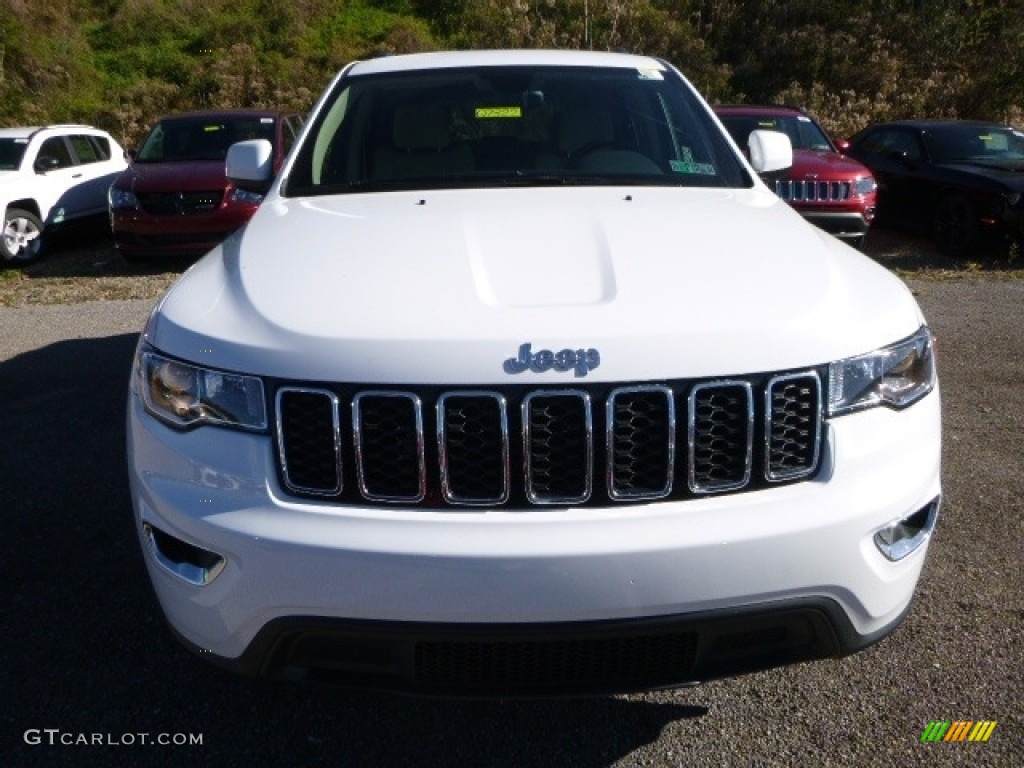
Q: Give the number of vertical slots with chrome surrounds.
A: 7